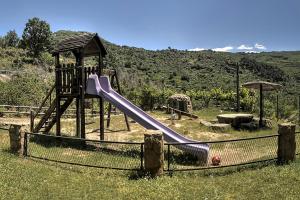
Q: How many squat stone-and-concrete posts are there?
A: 3